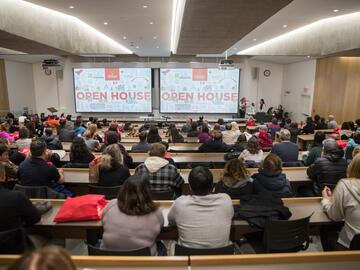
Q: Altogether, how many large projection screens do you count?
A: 2